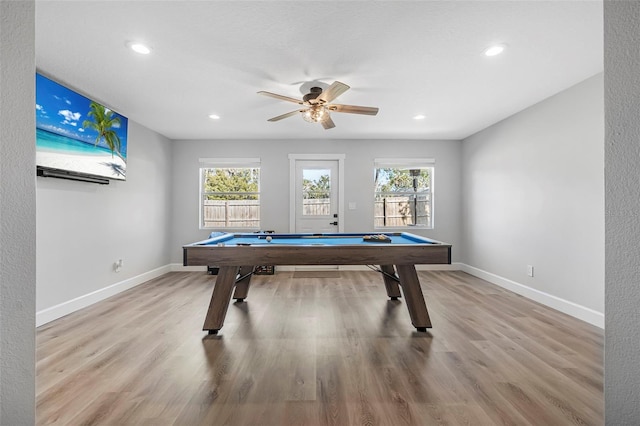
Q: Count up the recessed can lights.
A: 4